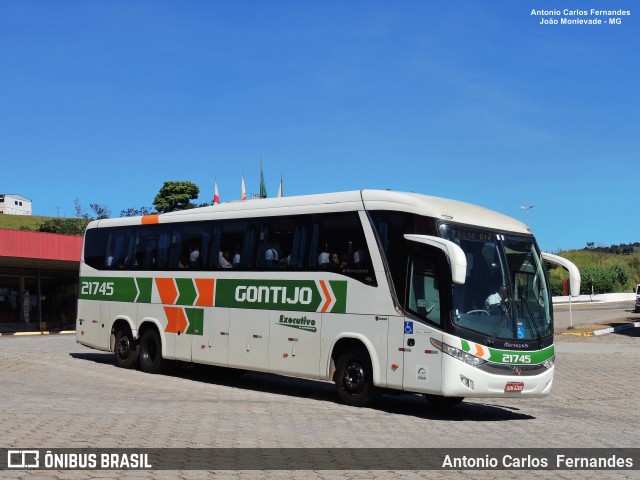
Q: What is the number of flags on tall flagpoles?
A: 4